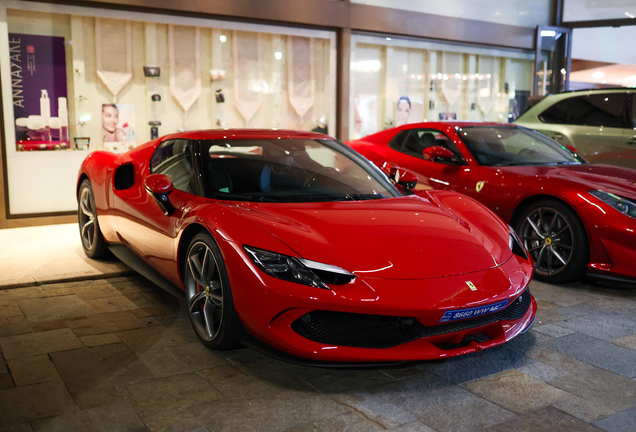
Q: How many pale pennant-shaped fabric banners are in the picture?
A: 6